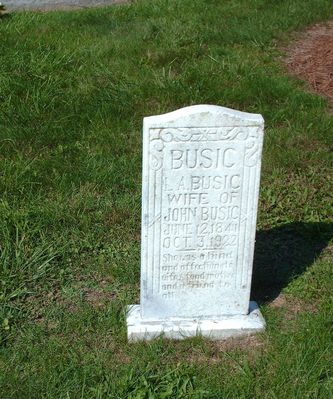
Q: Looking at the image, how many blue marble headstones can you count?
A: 0